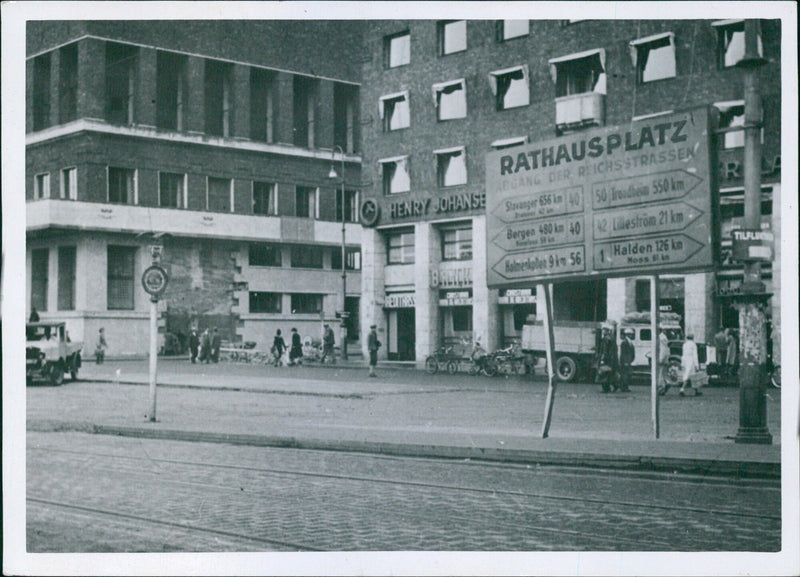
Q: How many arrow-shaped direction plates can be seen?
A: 6